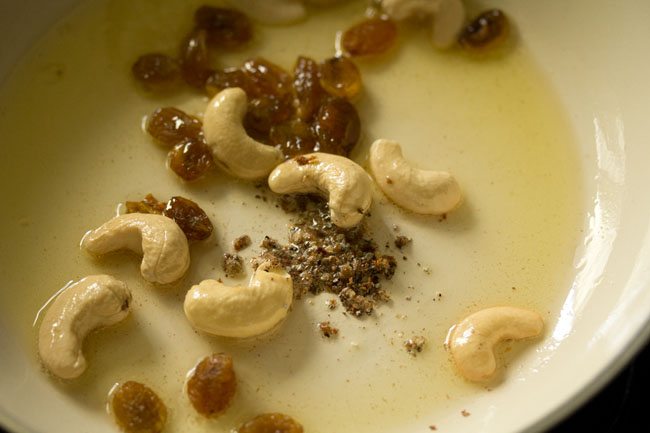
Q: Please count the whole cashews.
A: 7